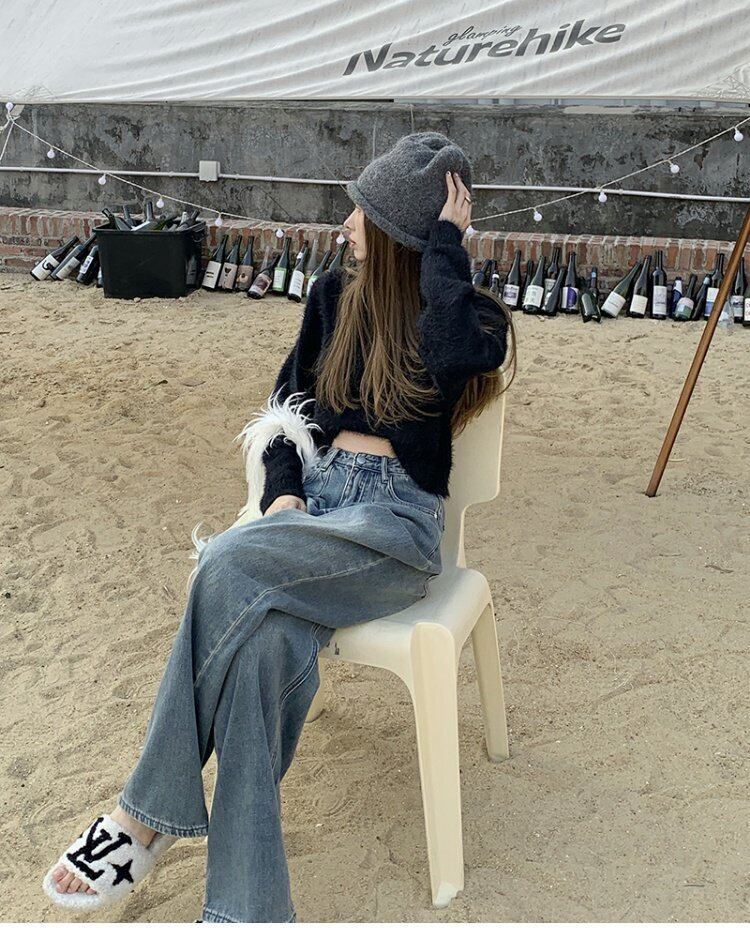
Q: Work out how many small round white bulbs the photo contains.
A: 12